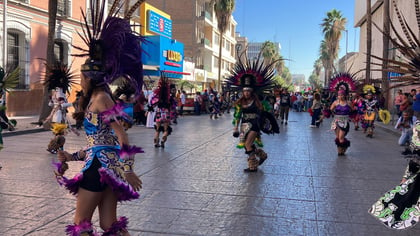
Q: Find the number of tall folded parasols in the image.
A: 0